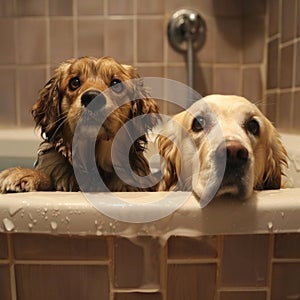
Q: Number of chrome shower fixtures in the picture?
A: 1